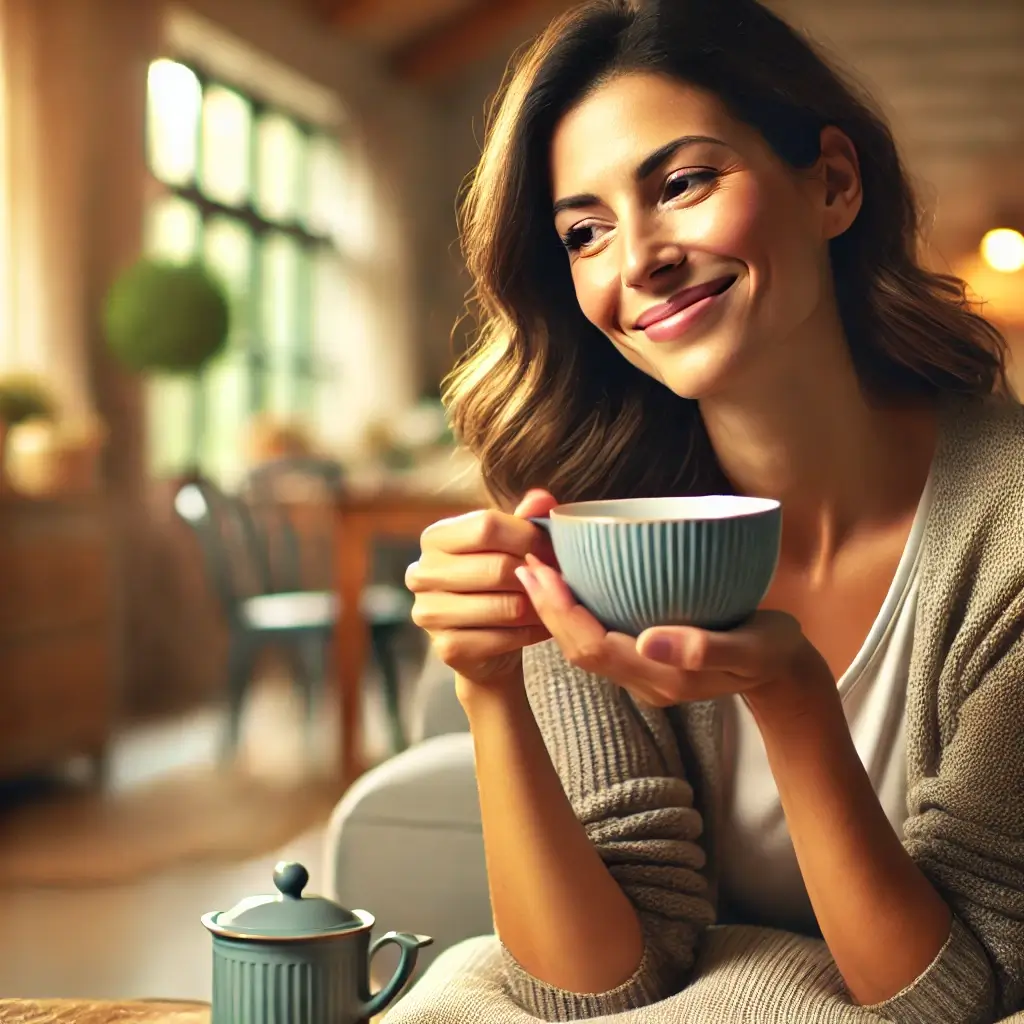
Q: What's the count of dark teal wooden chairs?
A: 2